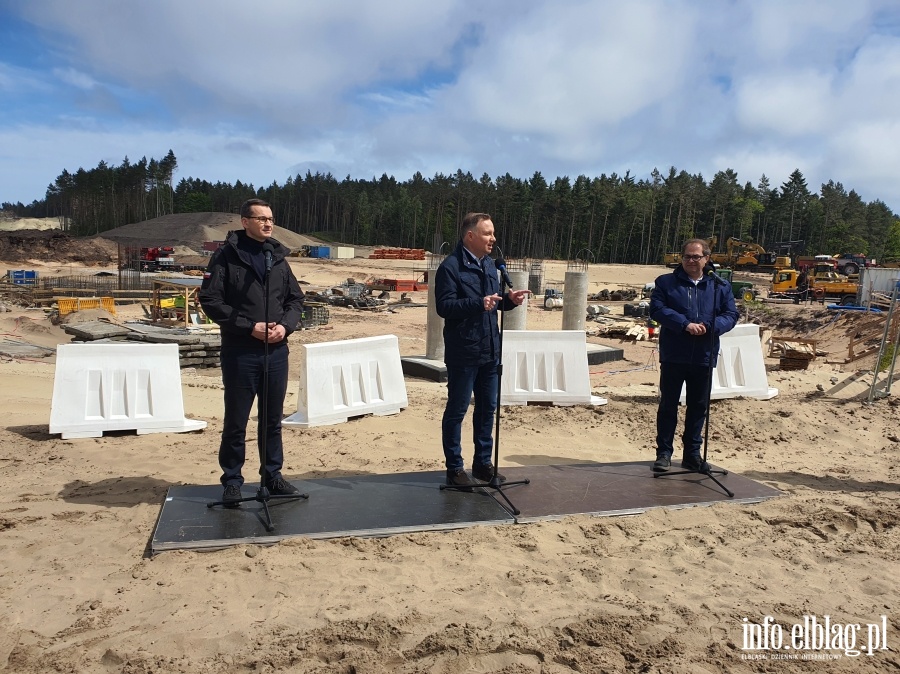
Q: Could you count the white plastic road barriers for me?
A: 4